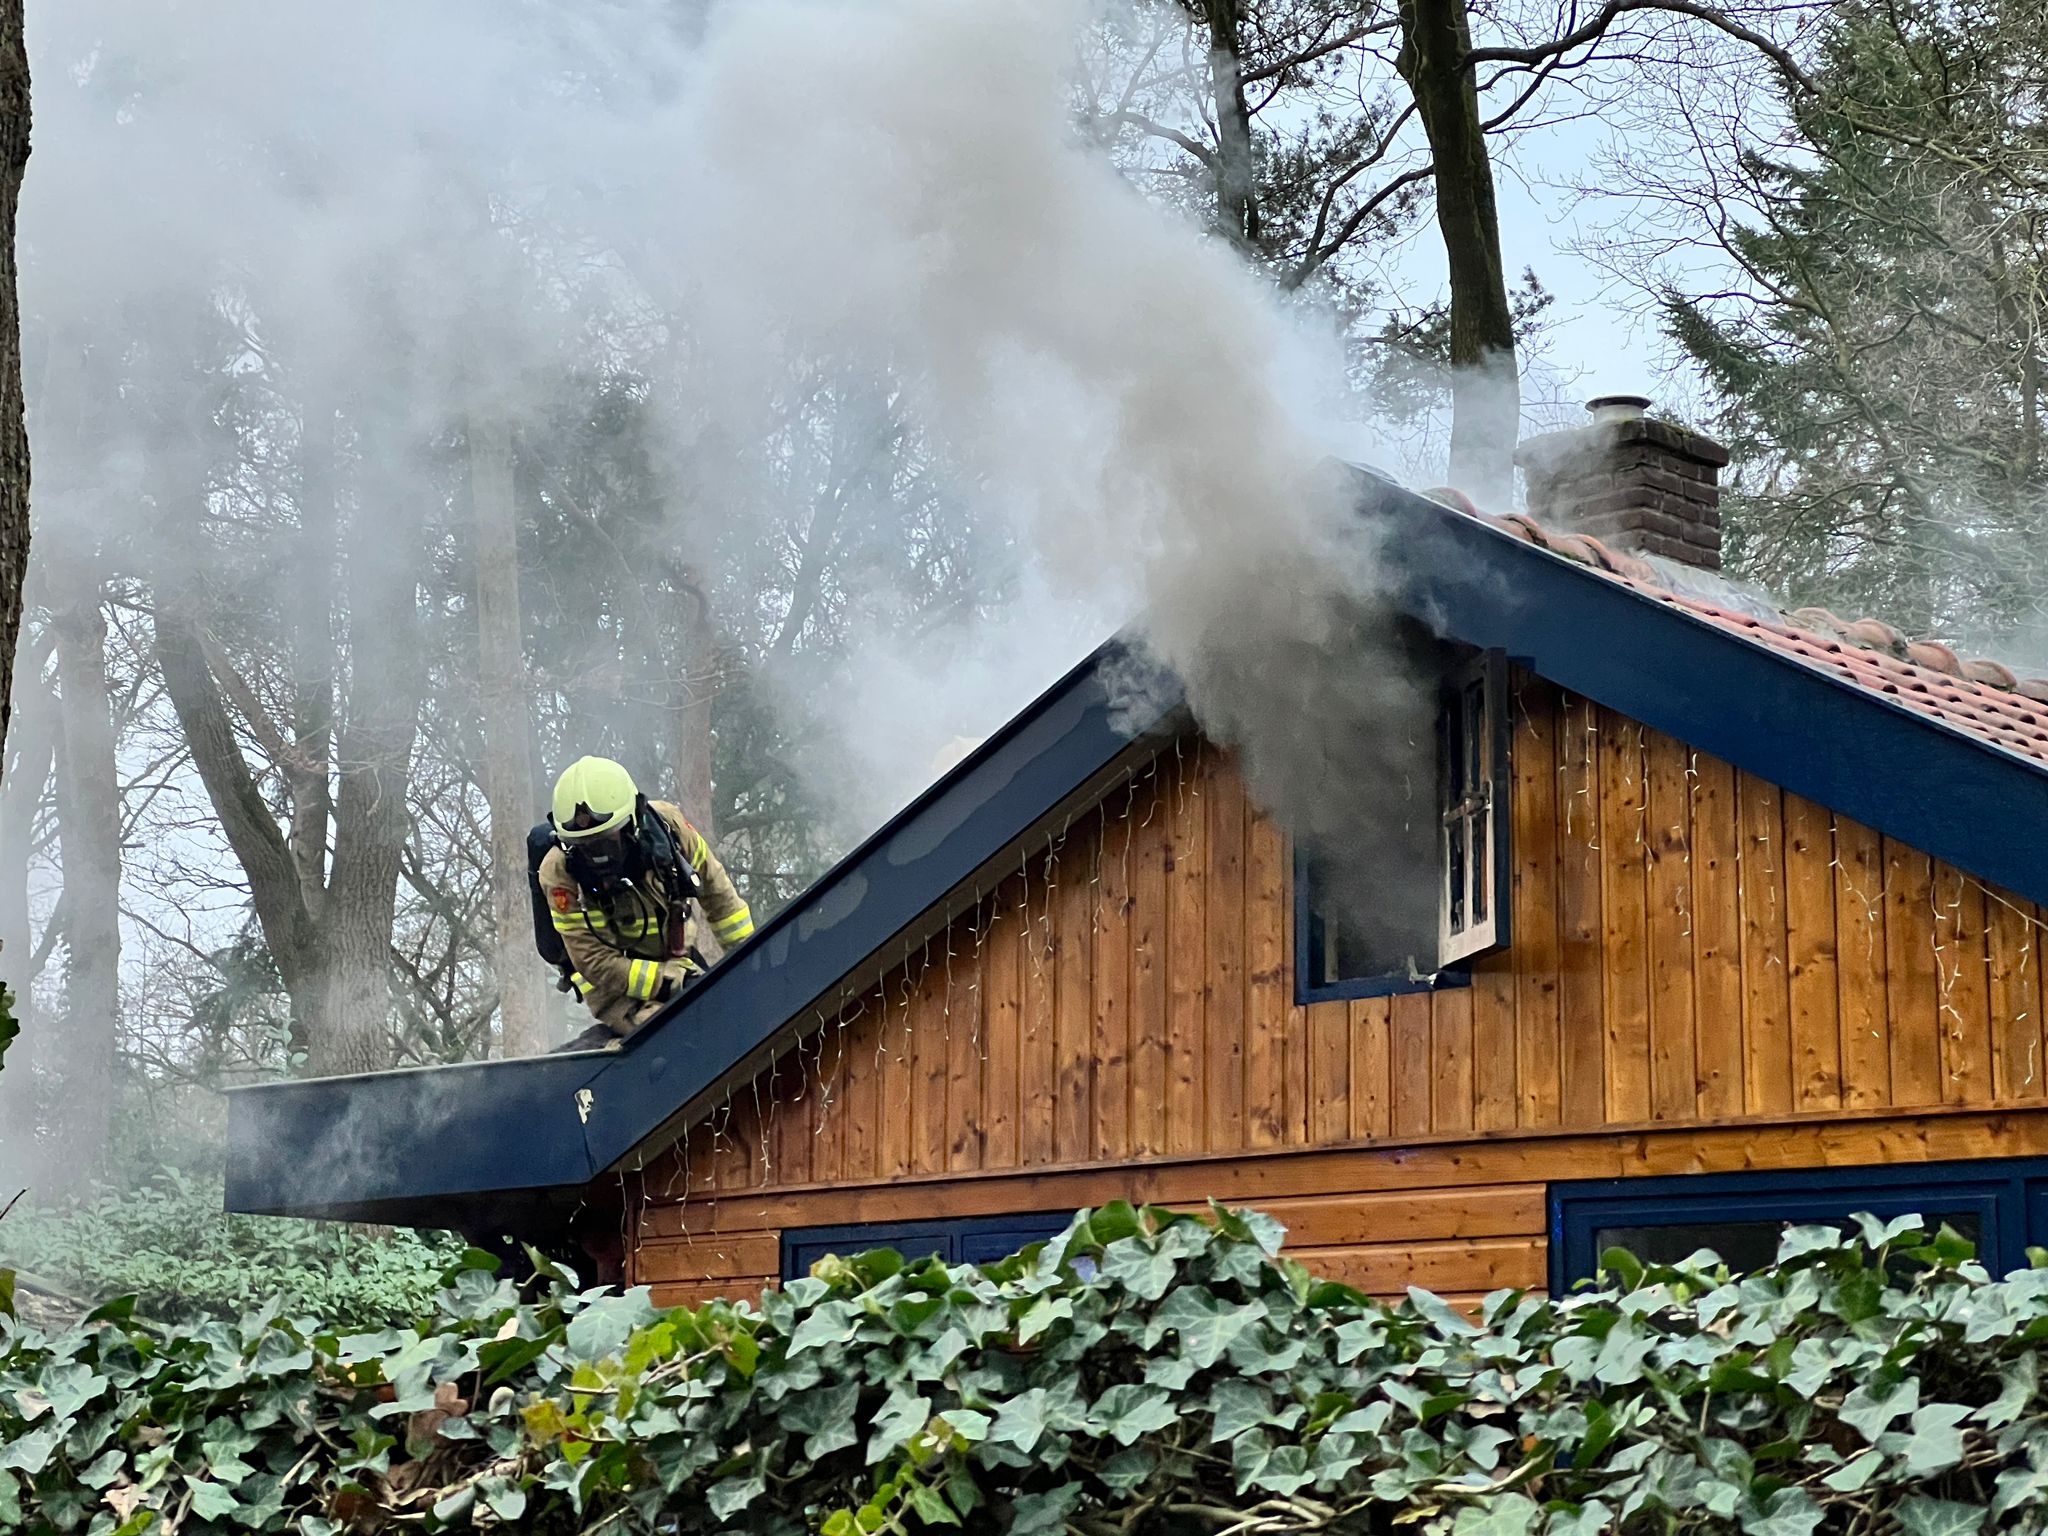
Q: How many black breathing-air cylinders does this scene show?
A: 1